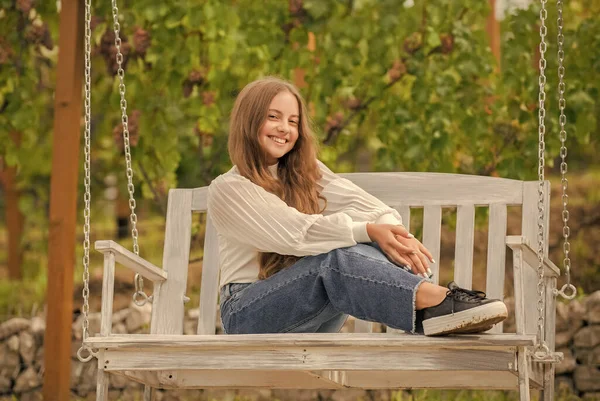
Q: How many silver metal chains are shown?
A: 4